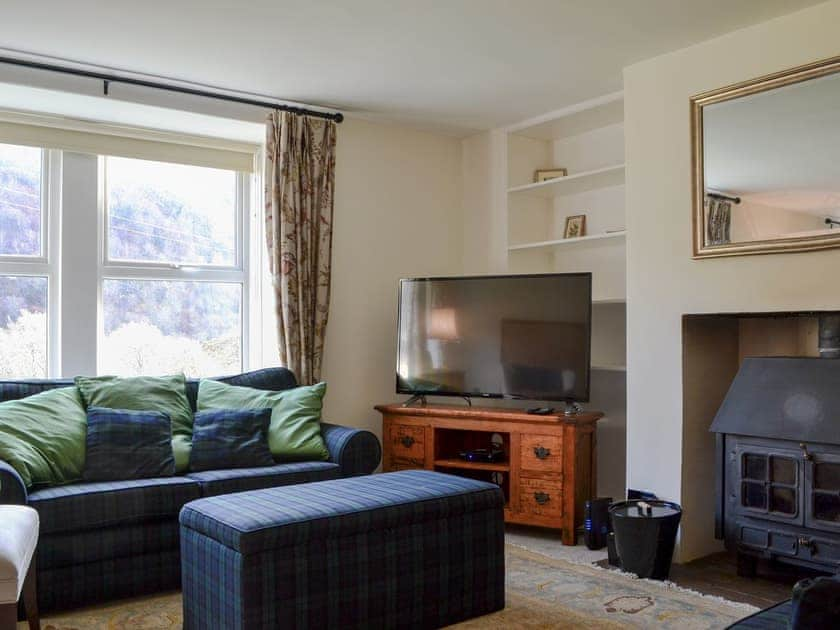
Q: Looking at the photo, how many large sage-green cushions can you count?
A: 3